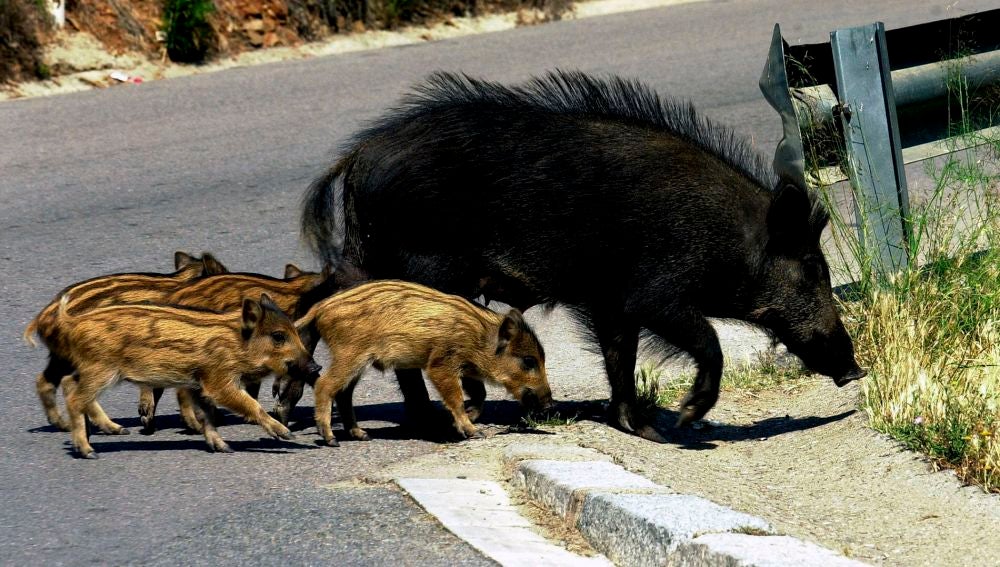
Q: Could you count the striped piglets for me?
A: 4